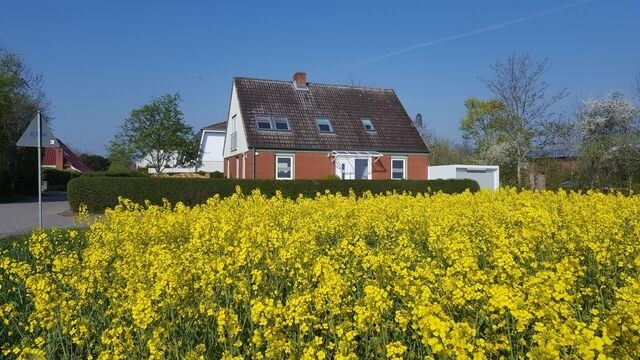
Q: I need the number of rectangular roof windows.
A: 4